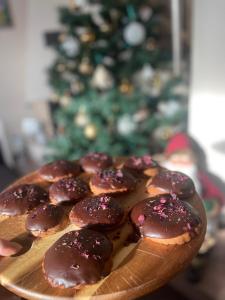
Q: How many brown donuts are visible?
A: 11